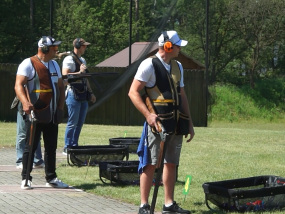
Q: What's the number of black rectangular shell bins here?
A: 4